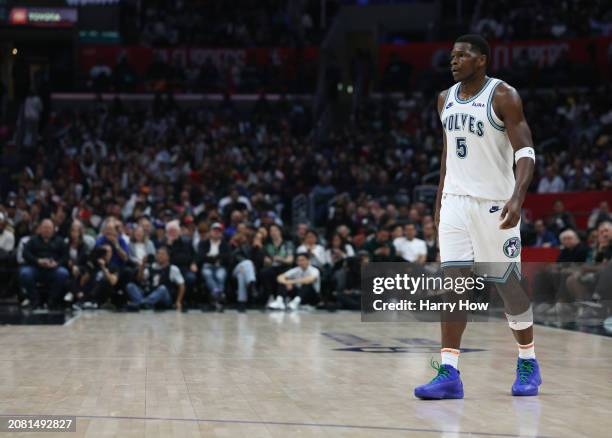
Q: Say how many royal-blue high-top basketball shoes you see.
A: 2